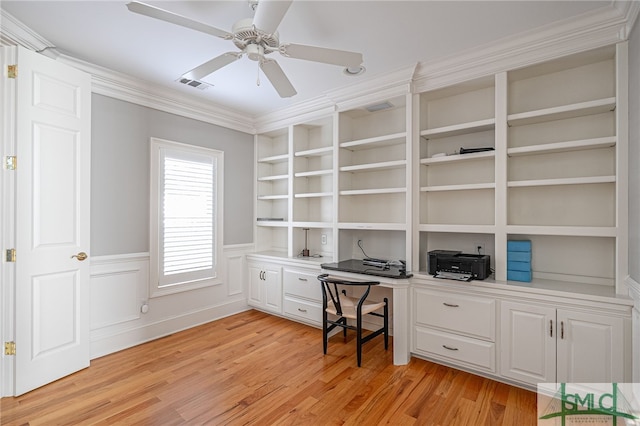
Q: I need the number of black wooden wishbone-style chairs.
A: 1